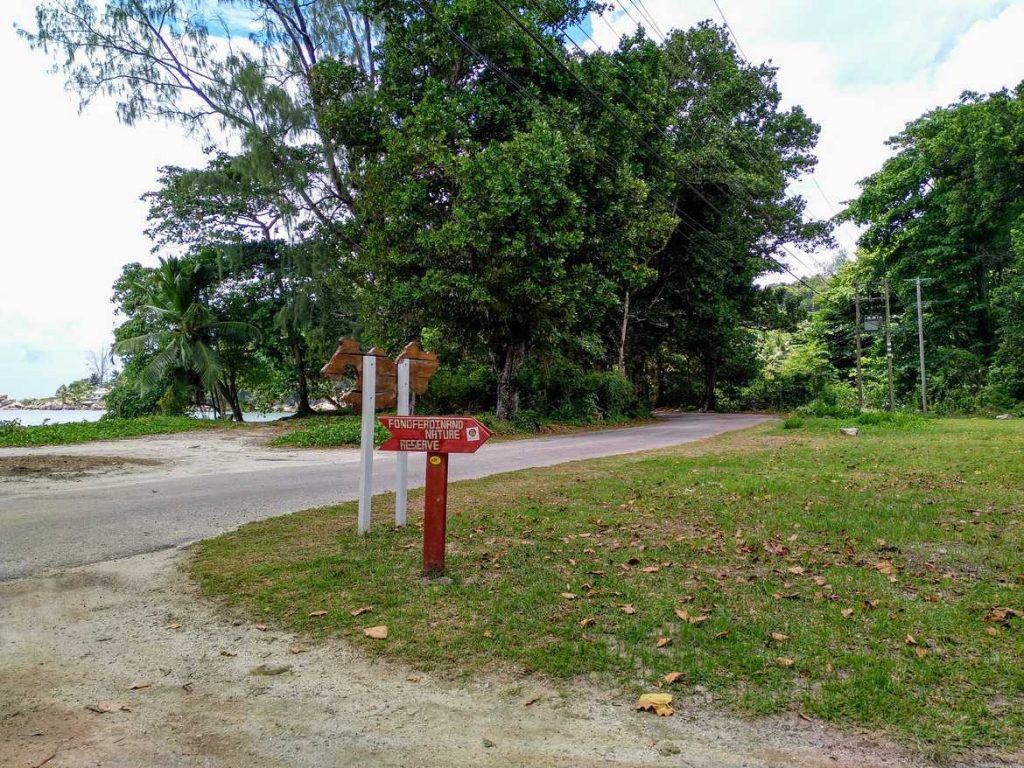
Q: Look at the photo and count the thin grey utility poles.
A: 3